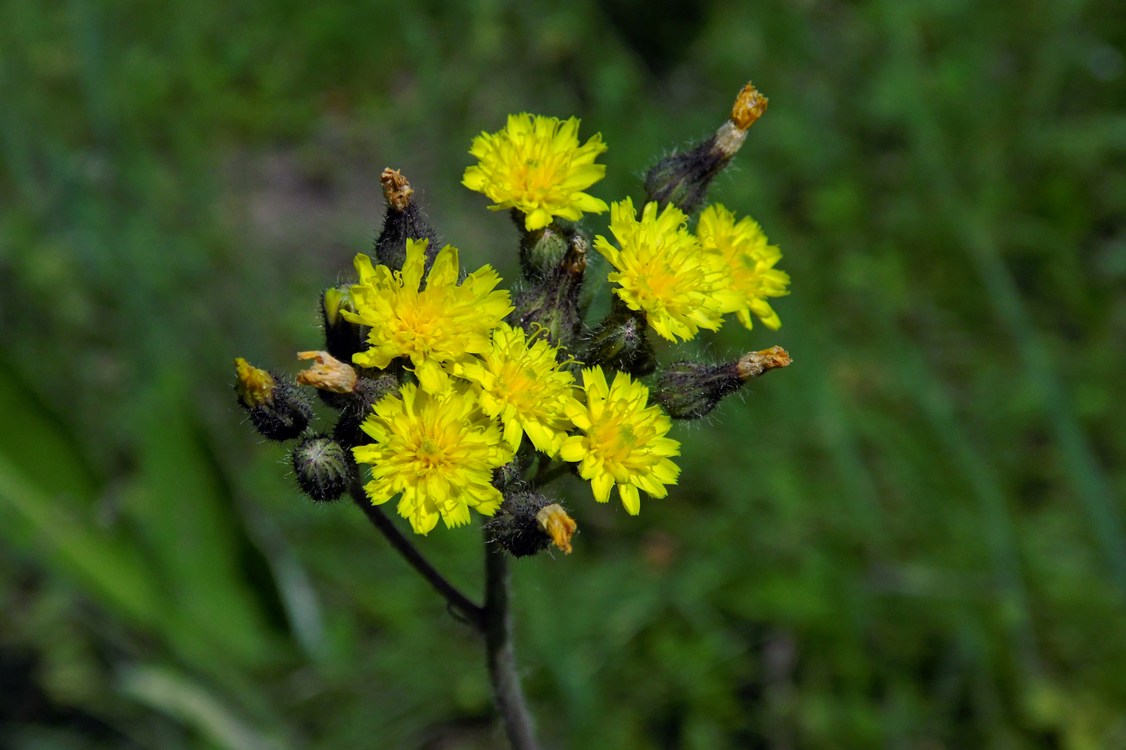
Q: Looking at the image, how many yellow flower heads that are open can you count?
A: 7